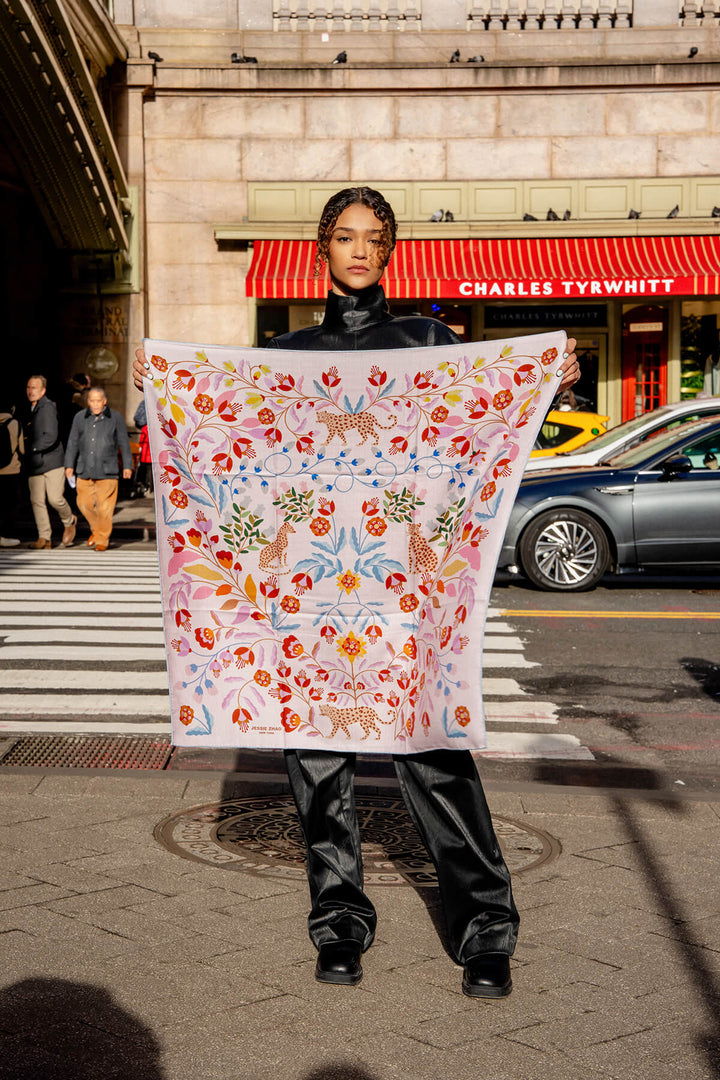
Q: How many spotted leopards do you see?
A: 4